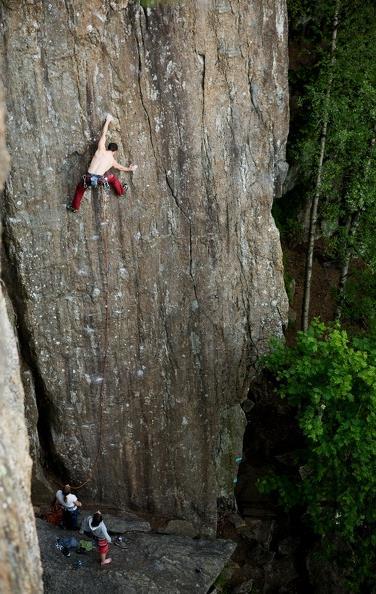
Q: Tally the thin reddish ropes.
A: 1